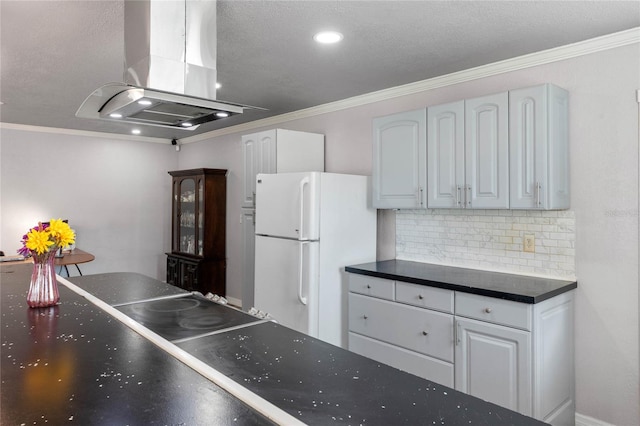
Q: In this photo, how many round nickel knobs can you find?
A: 5